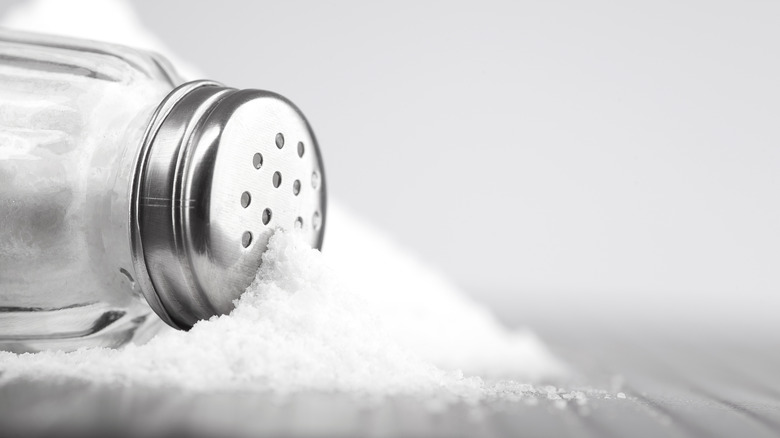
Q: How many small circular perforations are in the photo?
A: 11